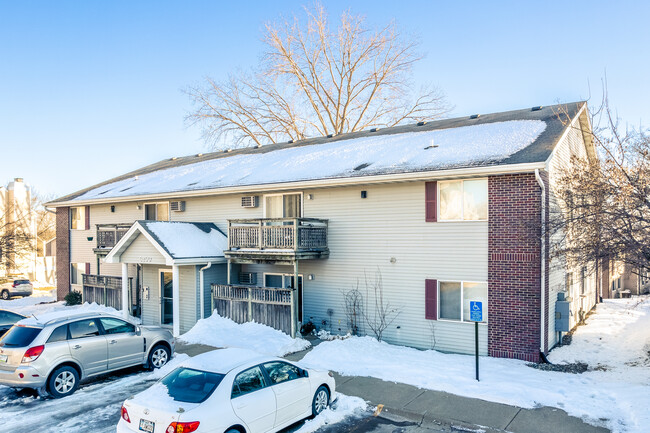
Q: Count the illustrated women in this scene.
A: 0